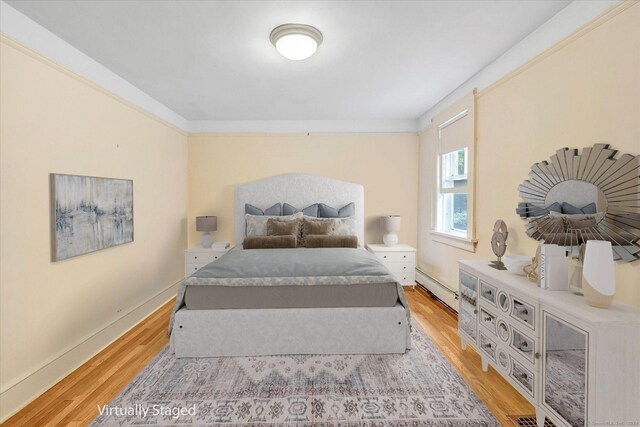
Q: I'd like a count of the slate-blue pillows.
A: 3